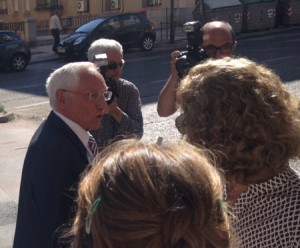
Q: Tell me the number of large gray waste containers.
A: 3